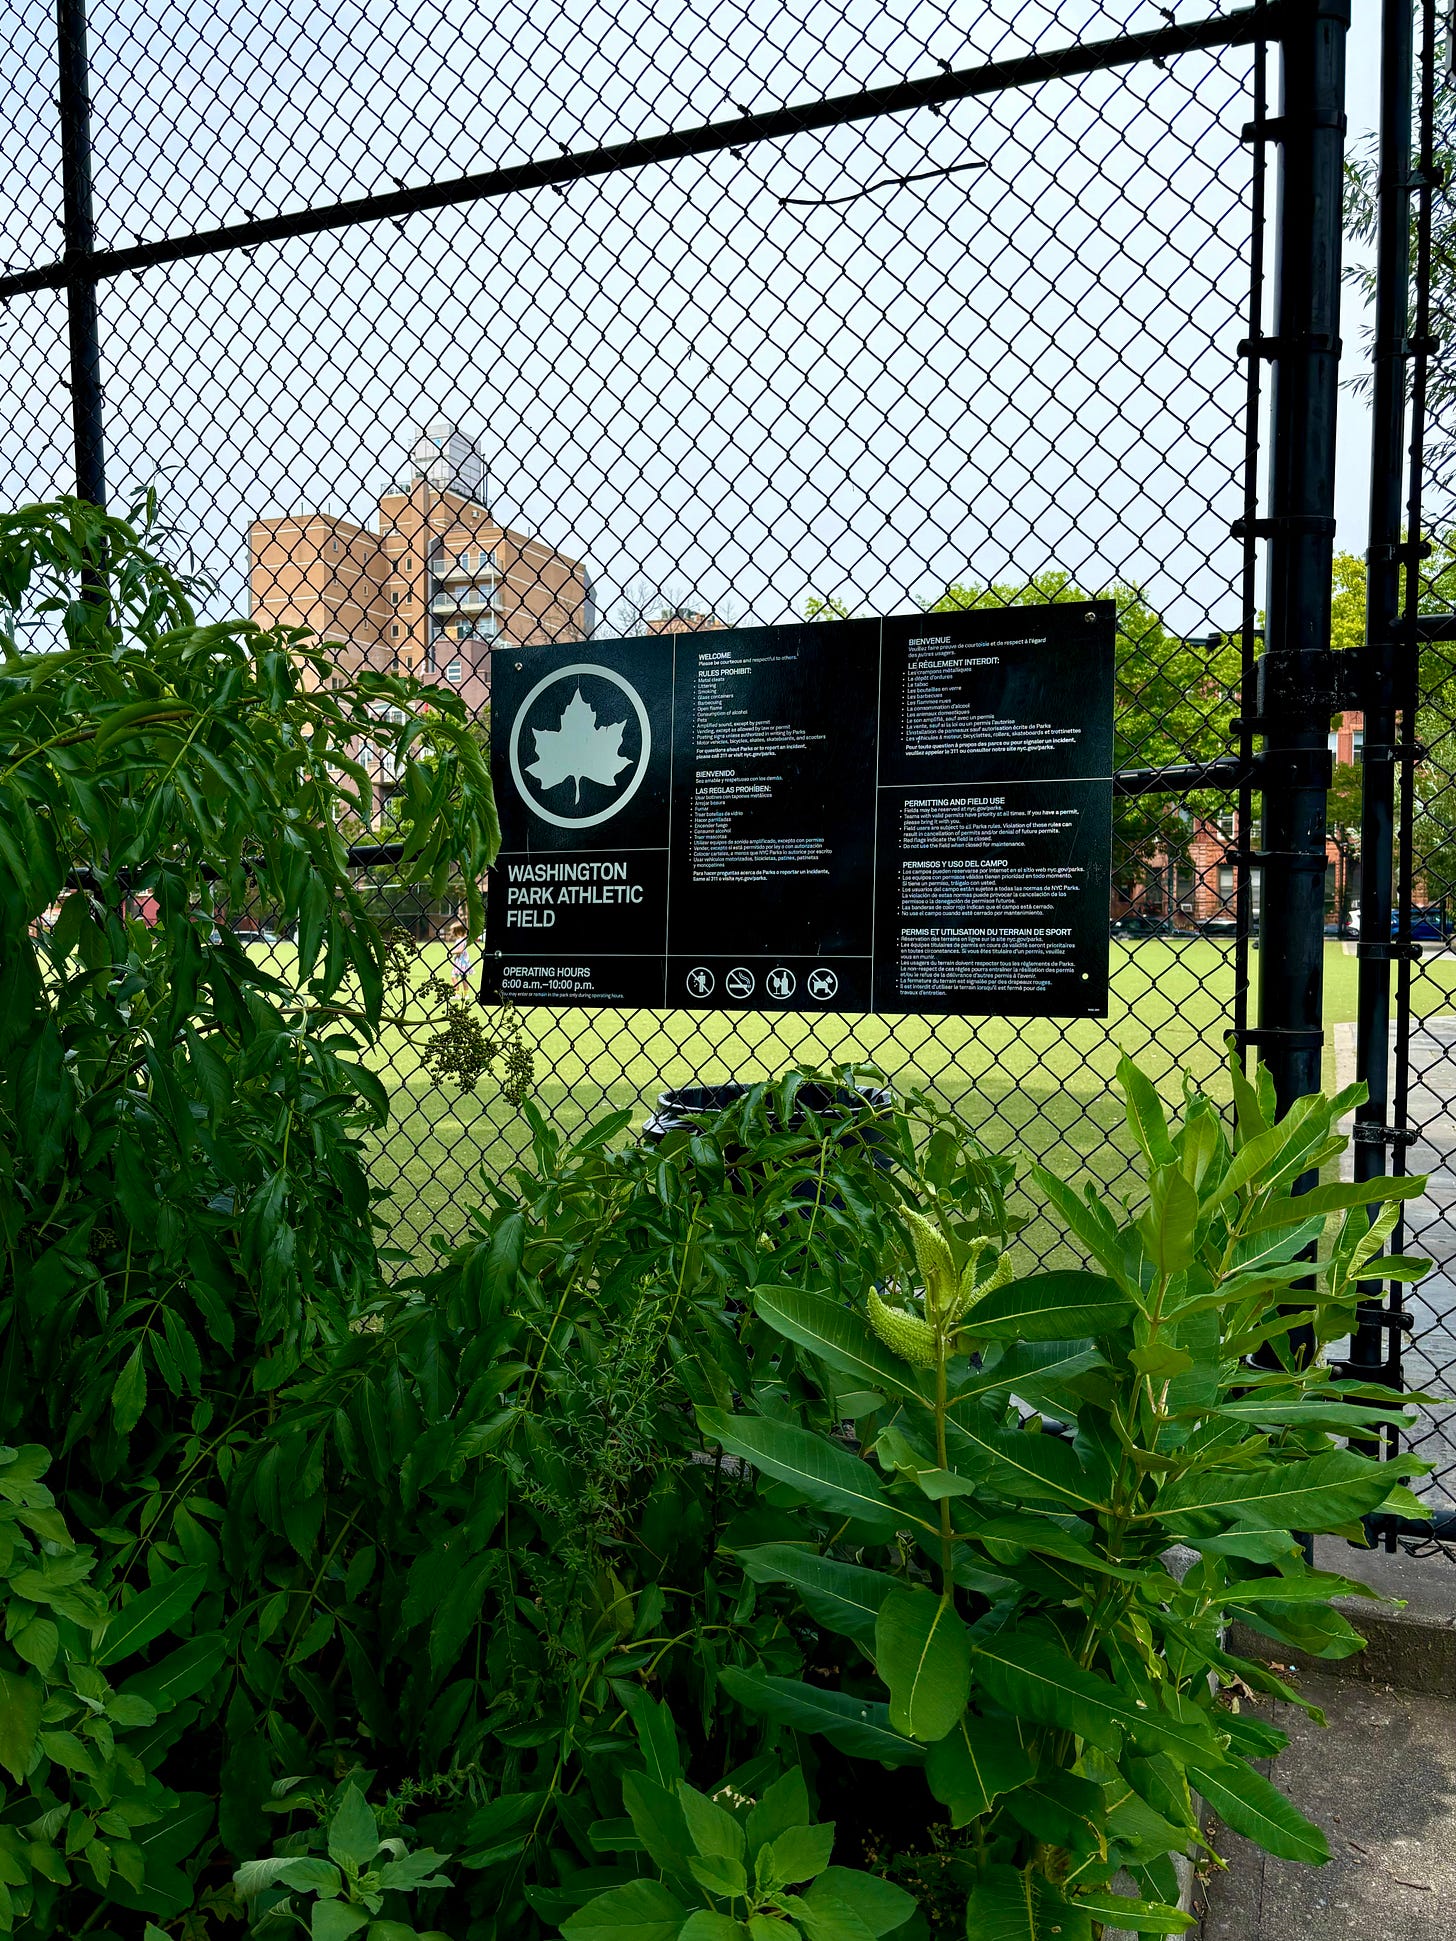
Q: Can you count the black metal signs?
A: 1